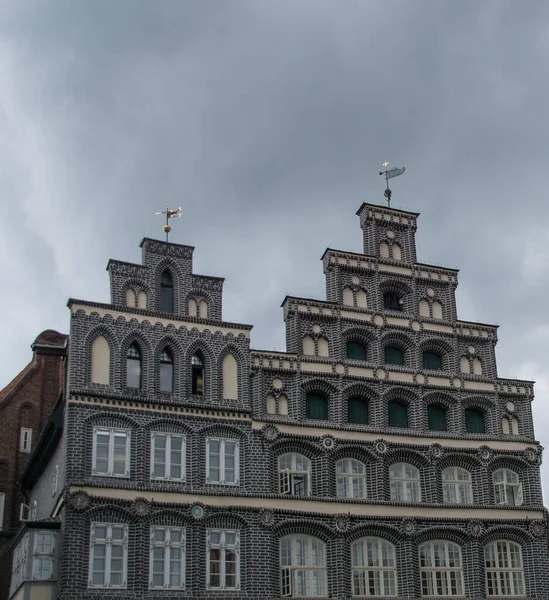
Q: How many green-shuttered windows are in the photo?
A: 8